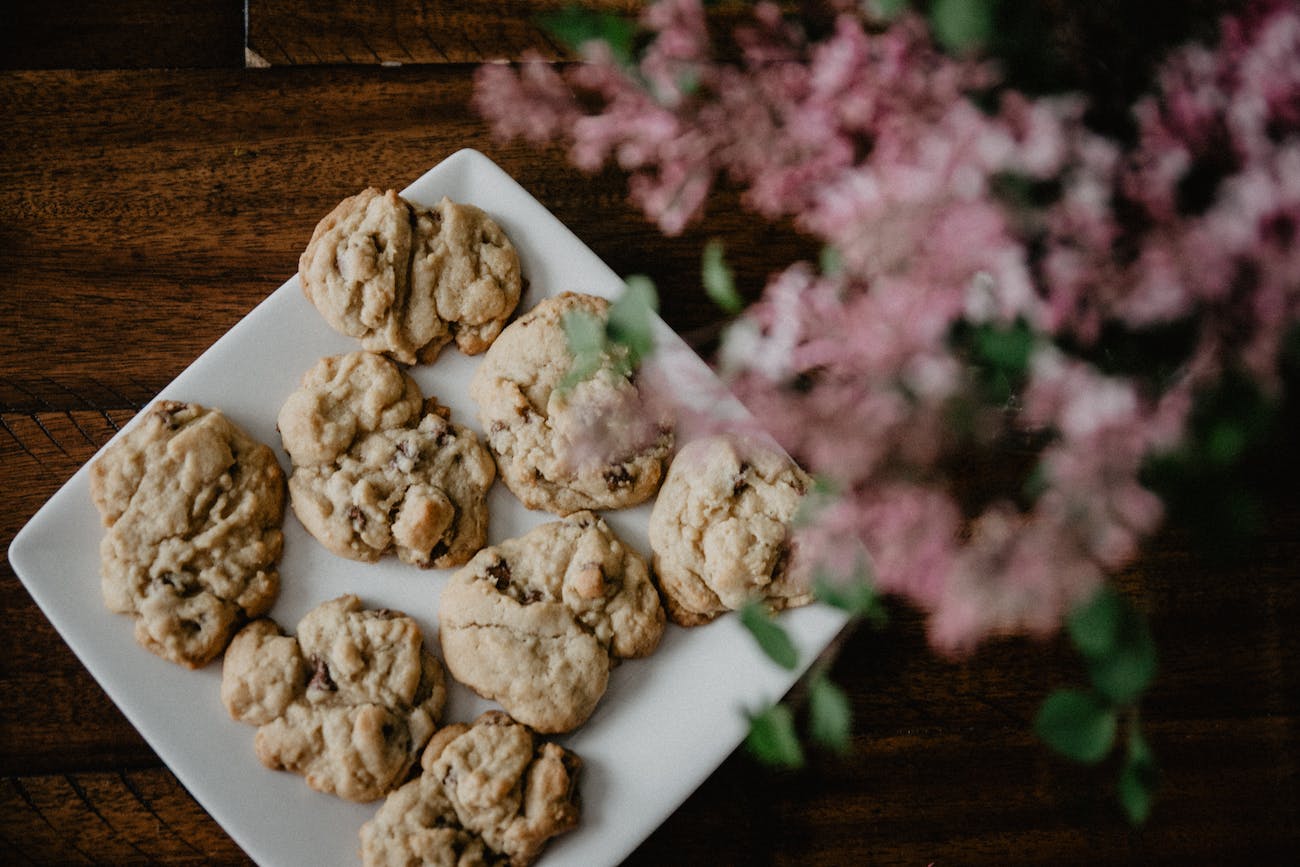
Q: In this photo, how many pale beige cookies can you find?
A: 8